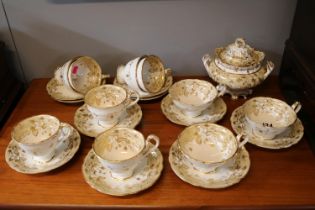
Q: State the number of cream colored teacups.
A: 10